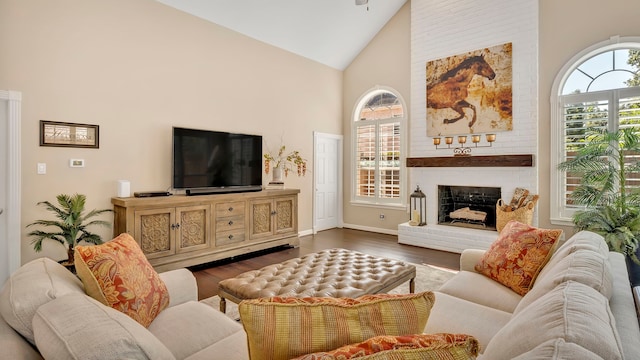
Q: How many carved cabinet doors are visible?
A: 4